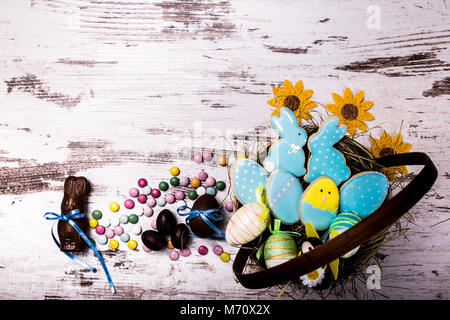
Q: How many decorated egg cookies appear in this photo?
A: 4